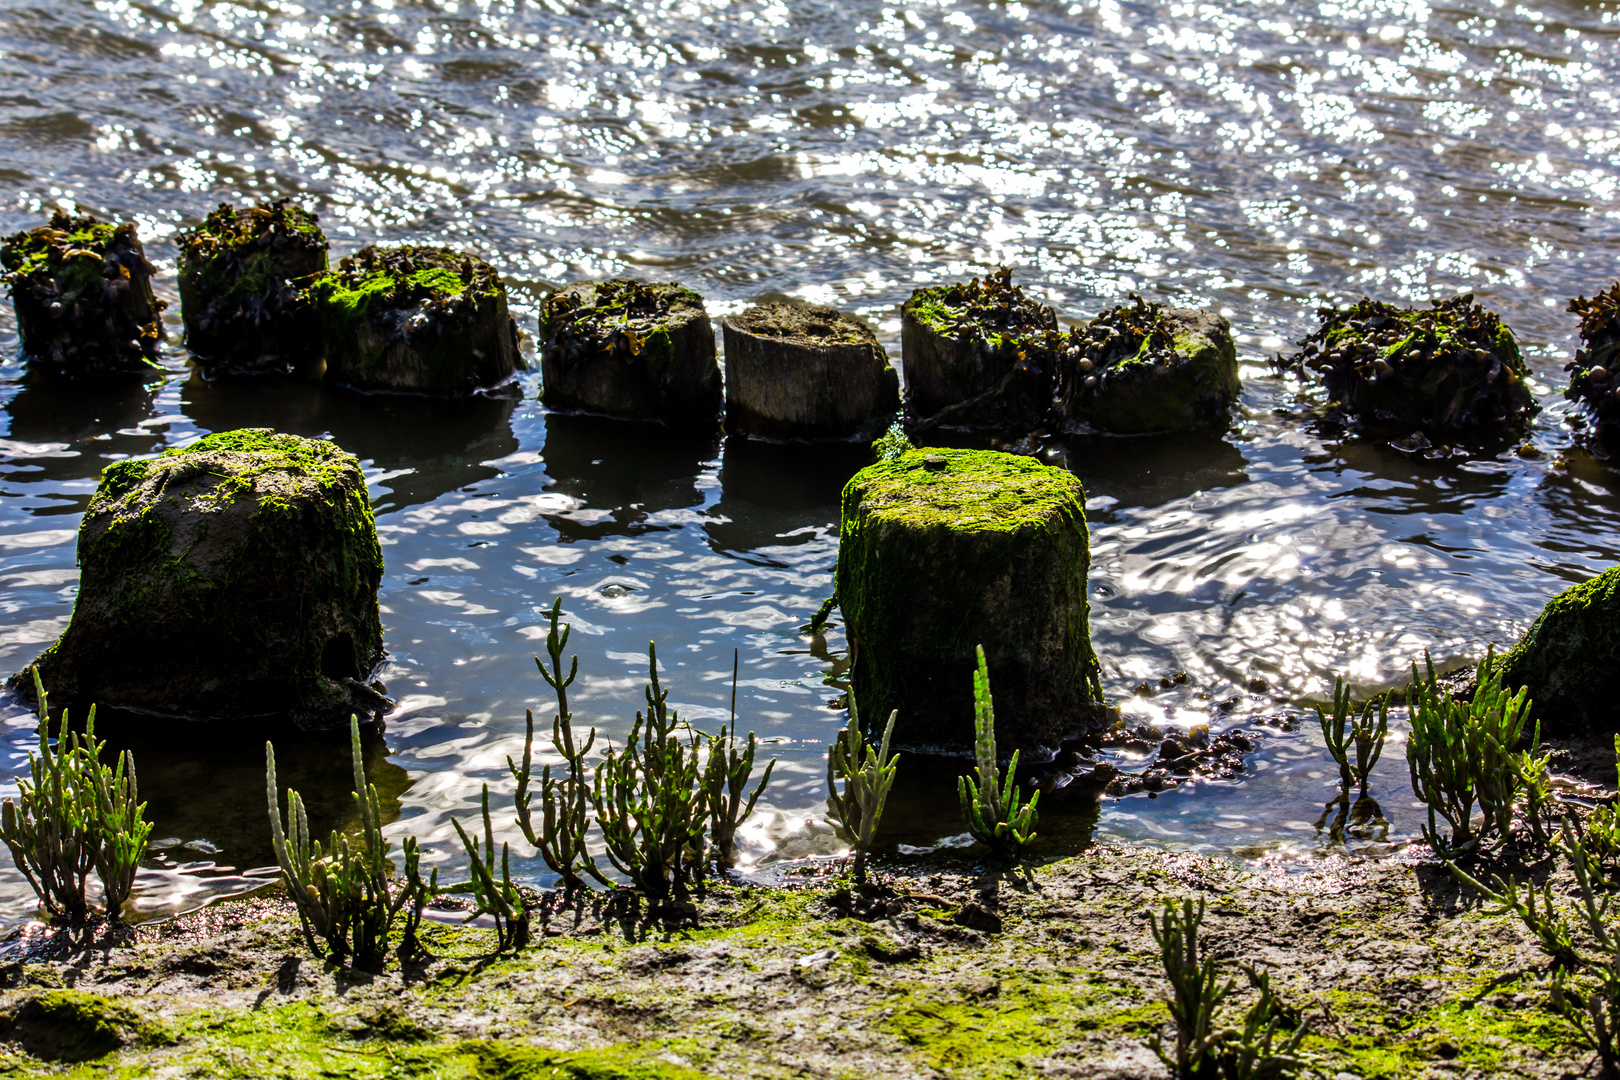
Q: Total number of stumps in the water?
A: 12